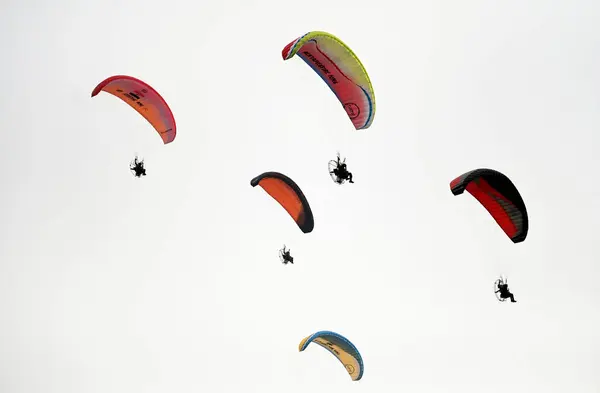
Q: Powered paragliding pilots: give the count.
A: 4